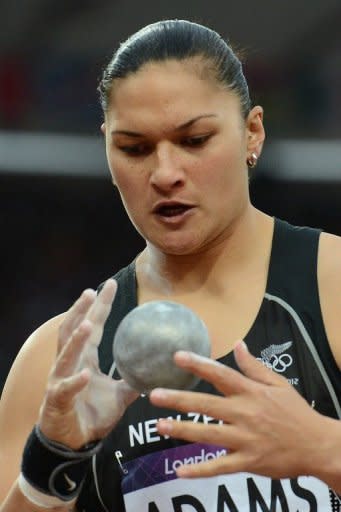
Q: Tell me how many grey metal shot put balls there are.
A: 1